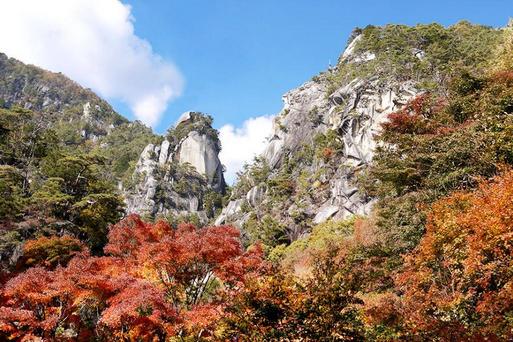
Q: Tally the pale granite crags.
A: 2